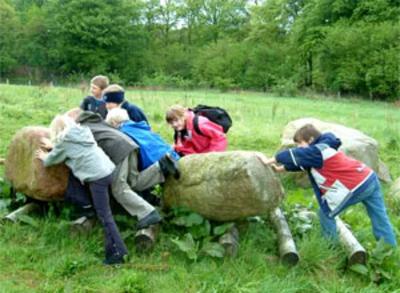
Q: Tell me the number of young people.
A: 7